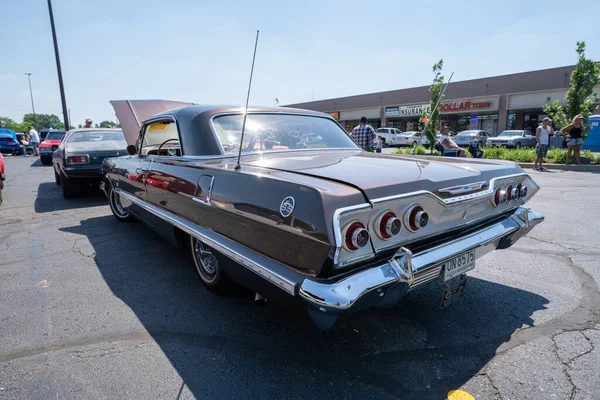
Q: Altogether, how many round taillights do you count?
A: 6